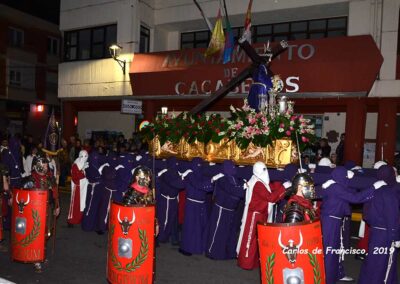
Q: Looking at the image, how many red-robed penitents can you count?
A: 2